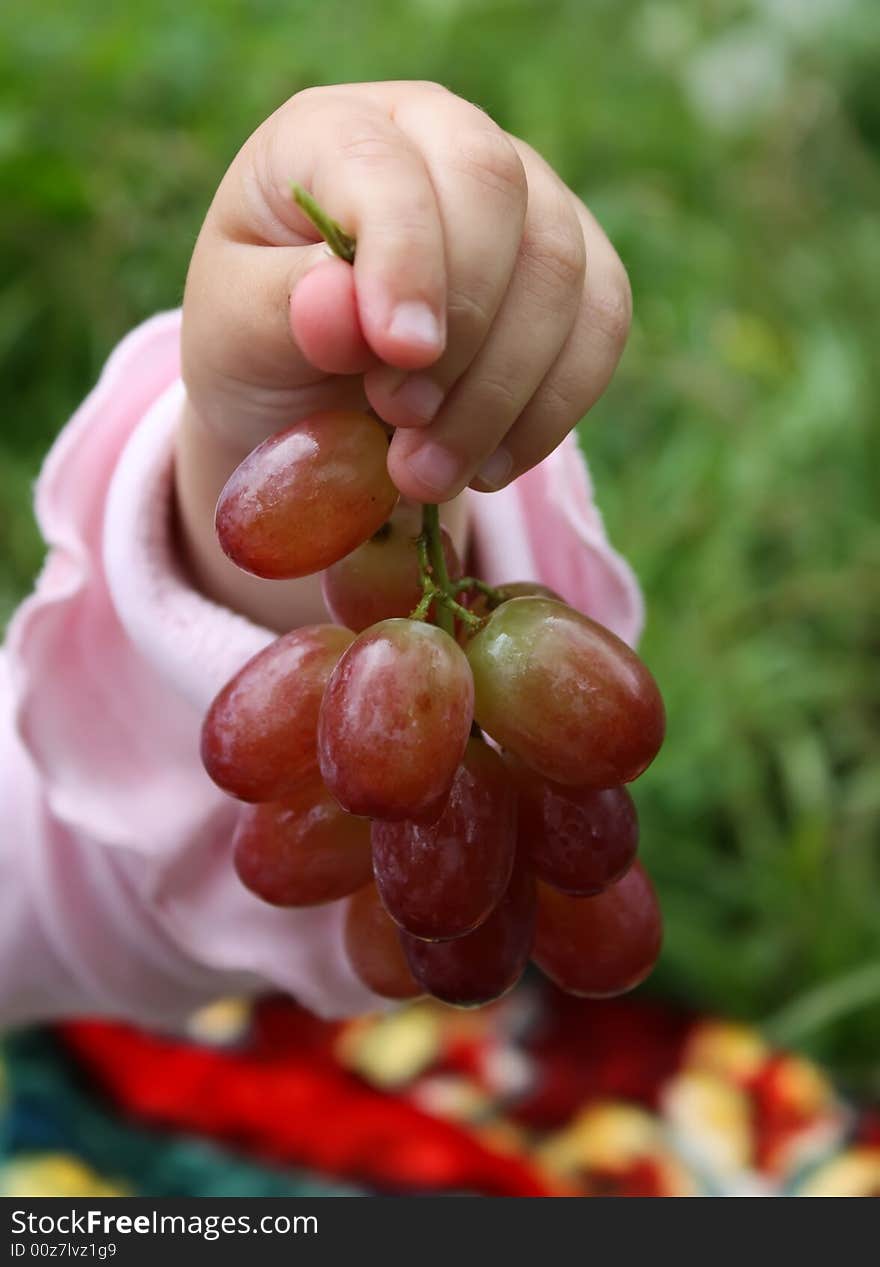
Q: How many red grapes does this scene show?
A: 12